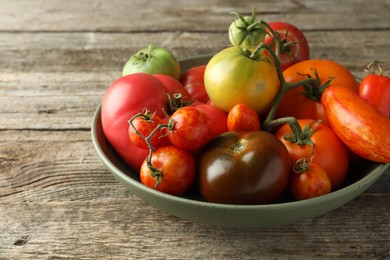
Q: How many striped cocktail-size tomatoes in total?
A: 5